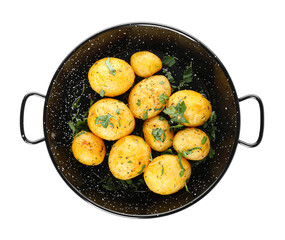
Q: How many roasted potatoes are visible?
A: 10